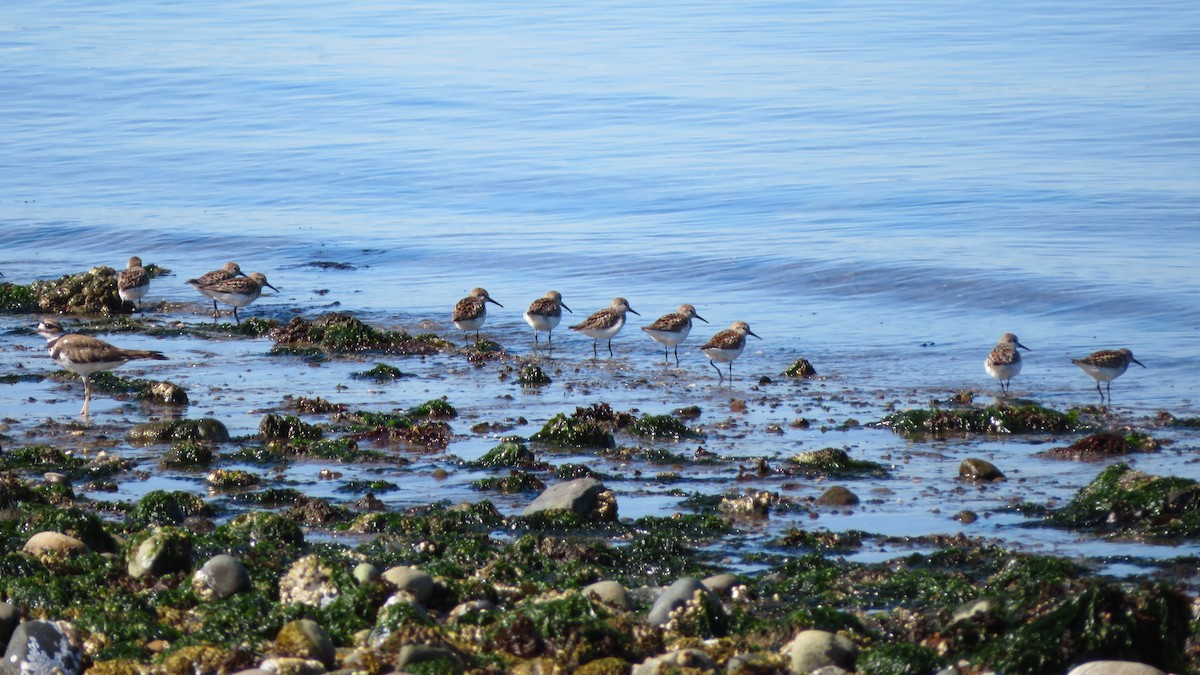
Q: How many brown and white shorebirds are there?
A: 11